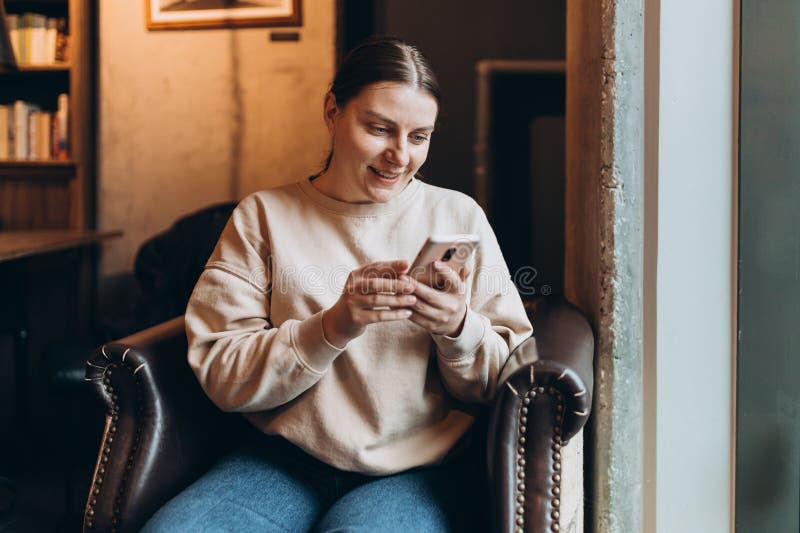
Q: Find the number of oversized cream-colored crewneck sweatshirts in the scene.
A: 1